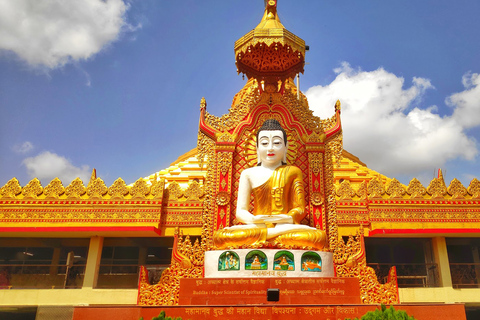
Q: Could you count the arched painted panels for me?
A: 4